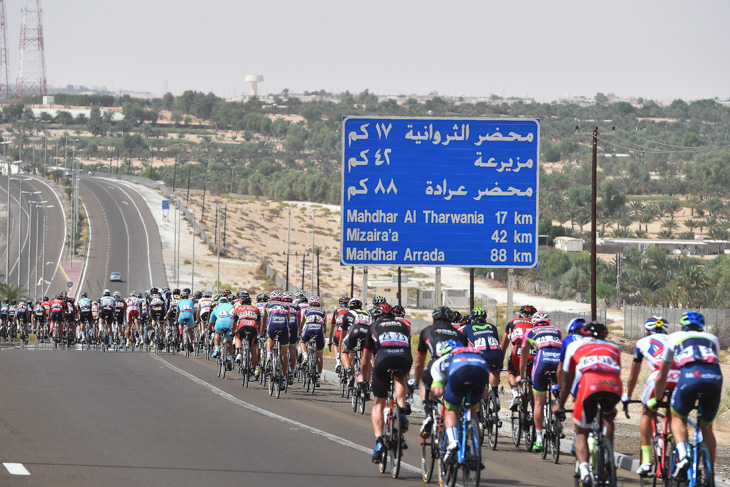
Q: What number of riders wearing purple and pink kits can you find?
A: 4